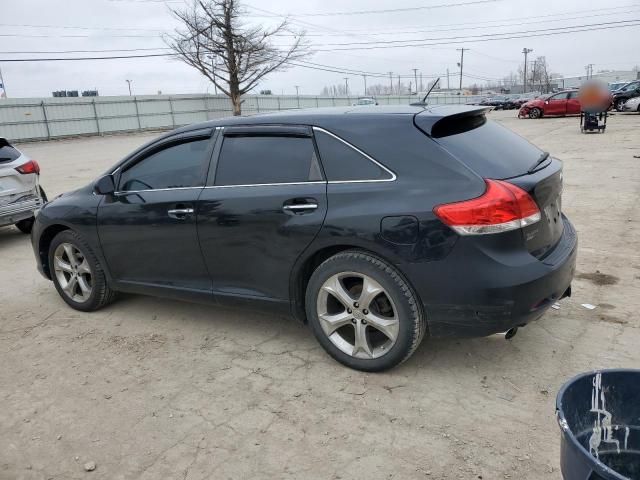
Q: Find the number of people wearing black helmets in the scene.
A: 0